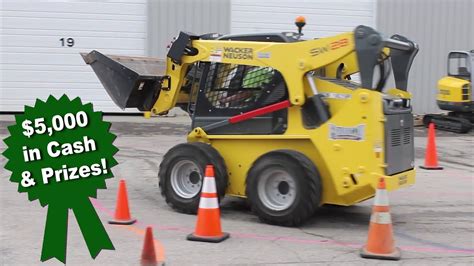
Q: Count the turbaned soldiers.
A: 0